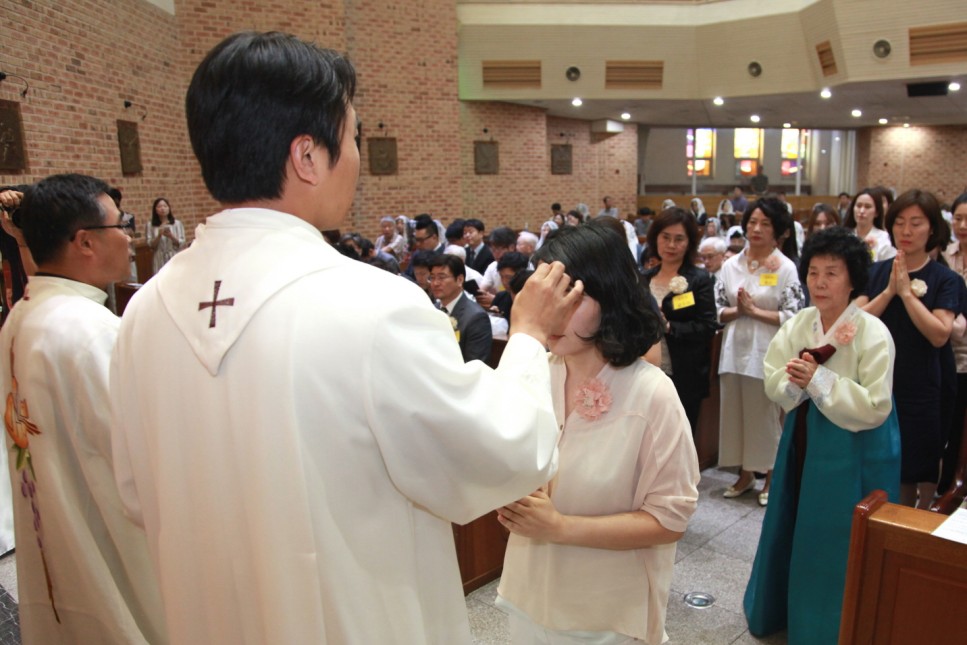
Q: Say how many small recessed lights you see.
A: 10